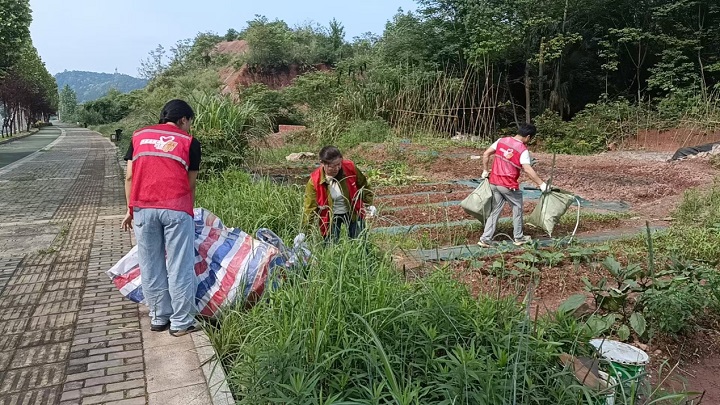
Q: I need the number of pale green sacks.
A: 2